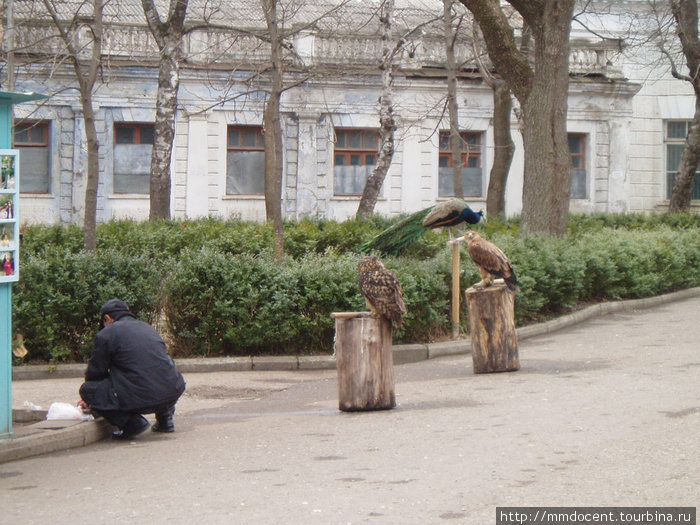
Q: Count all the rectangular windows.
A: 7